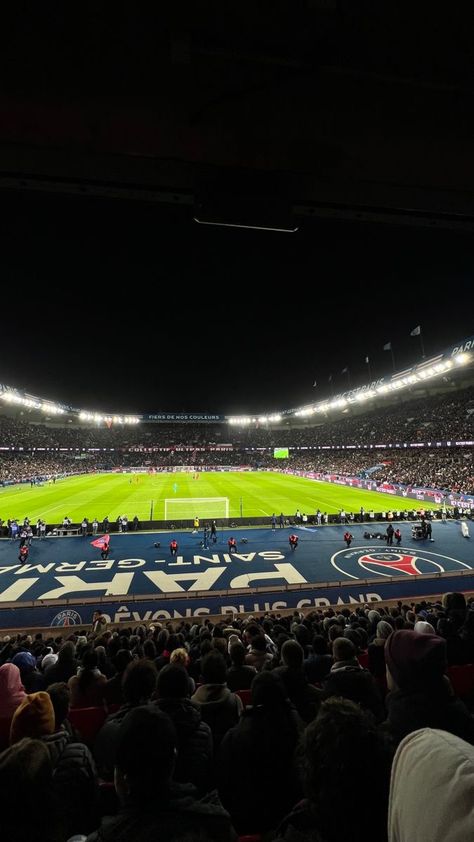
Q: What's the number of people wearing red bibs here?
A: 7